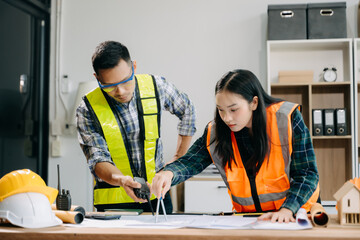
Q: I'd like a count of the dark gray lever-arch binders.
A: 3